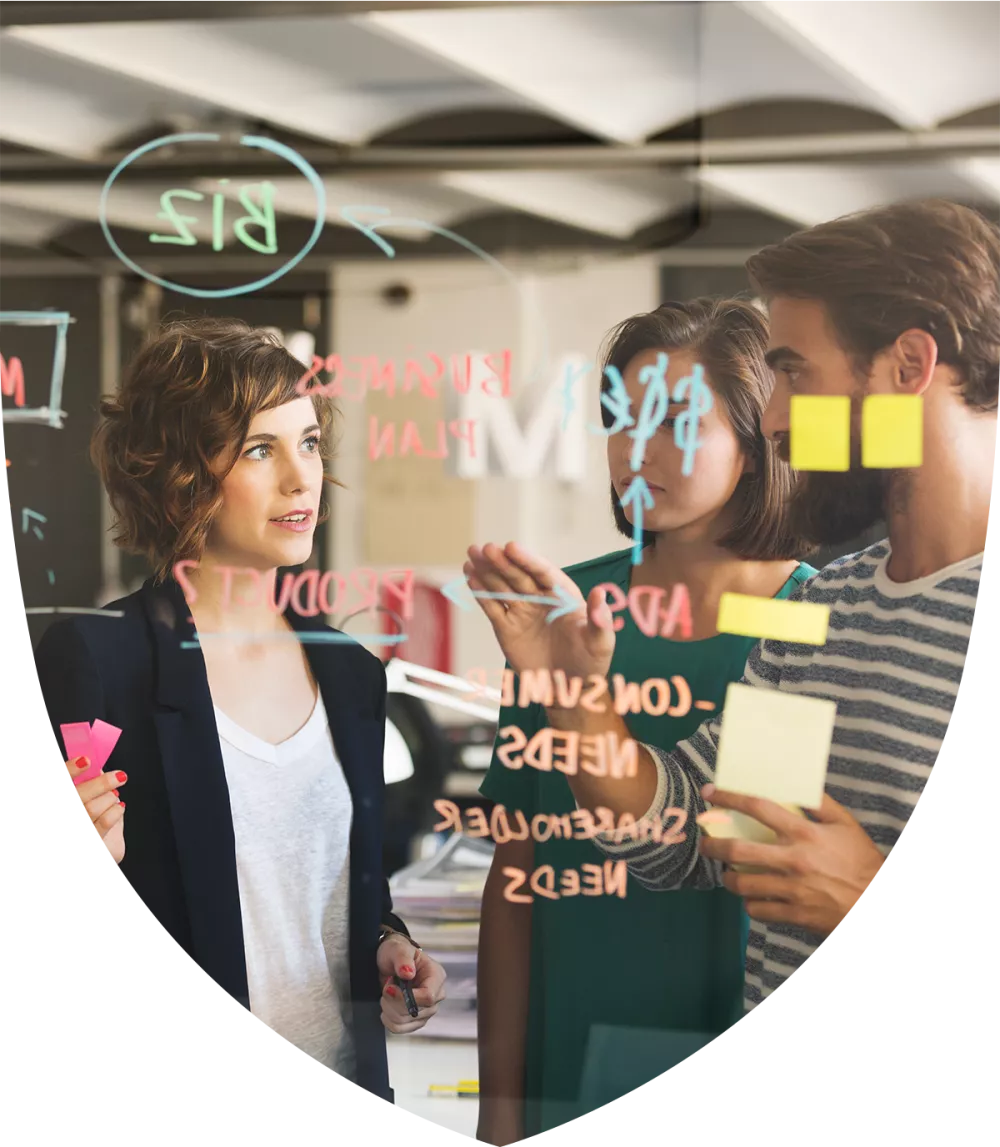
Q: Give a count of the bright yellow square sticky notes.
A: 2